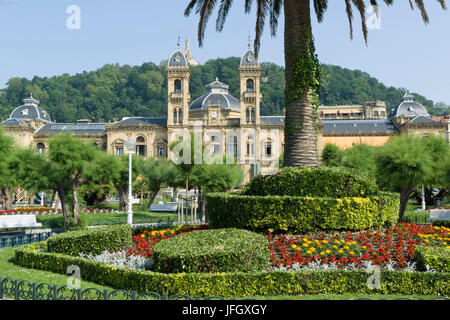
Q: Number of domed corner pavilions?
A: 2